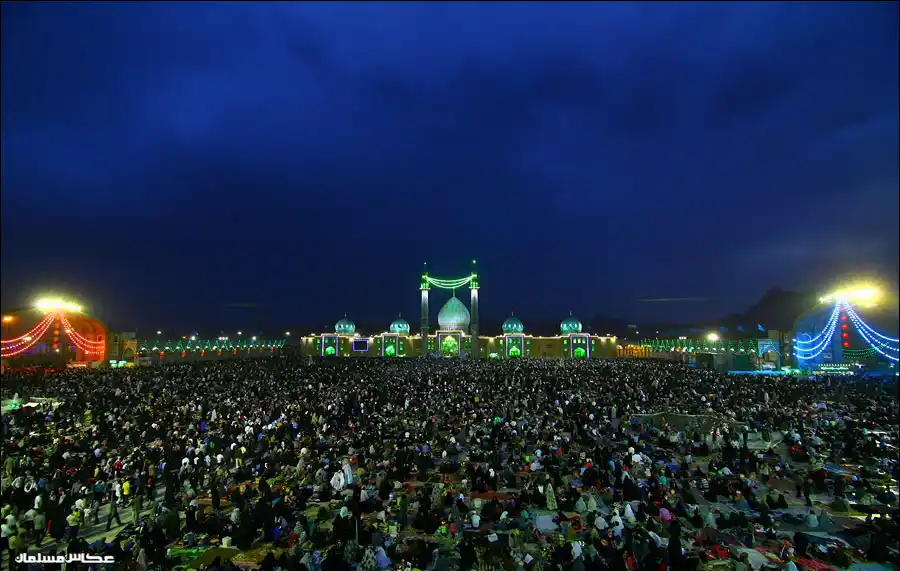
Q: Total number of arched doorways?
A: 5